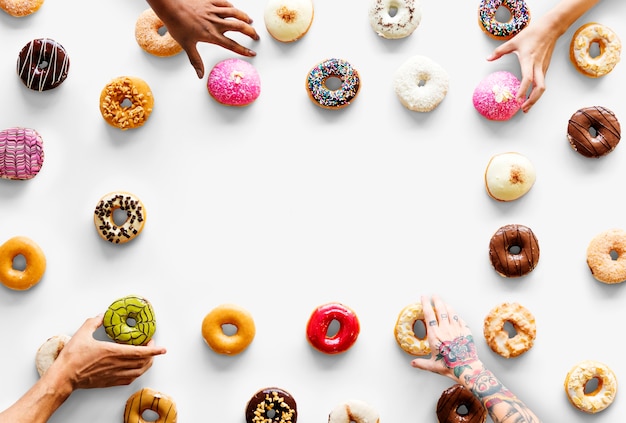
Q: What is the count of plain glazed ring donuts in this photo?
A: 2